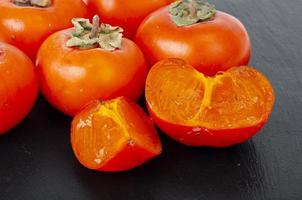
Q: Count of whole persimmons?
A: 5